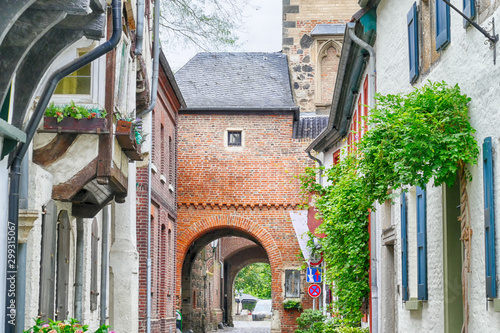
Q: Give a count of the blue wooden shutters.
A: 6